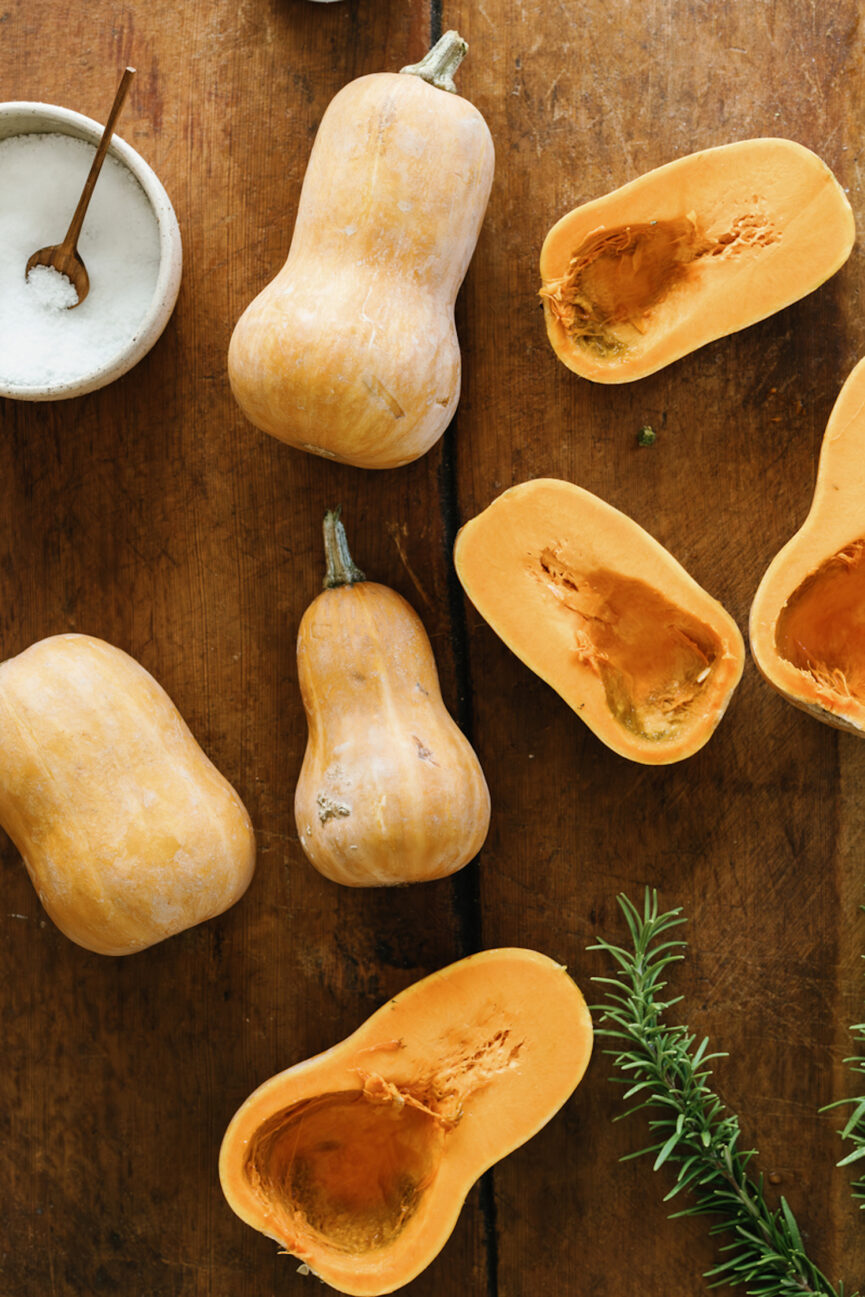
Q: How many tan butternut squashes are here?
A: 3